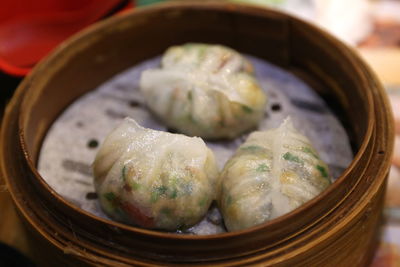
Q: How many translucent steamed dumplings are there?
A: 3